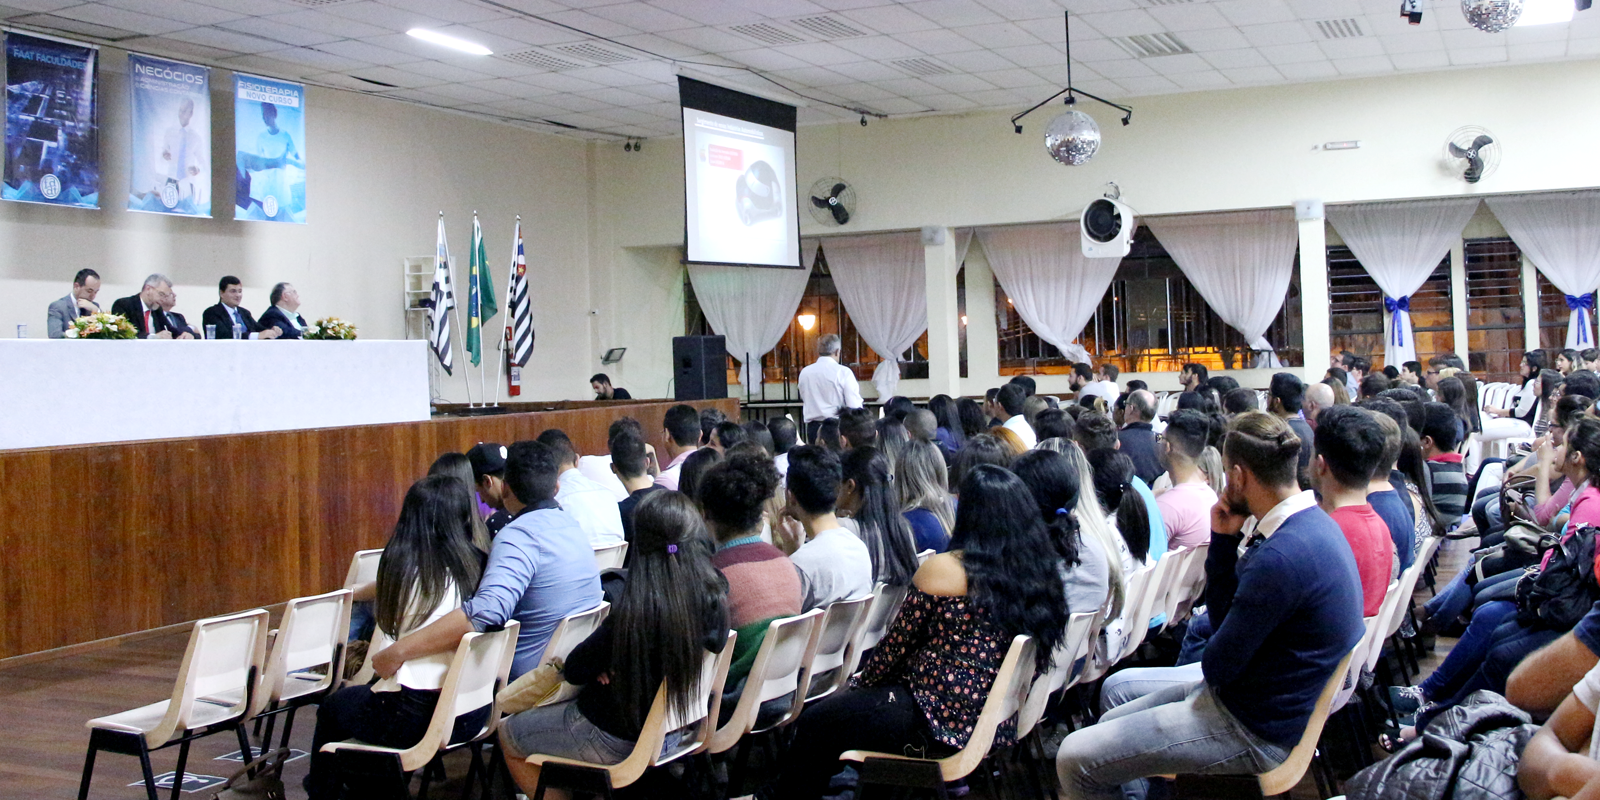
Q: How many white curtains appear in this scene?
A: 6